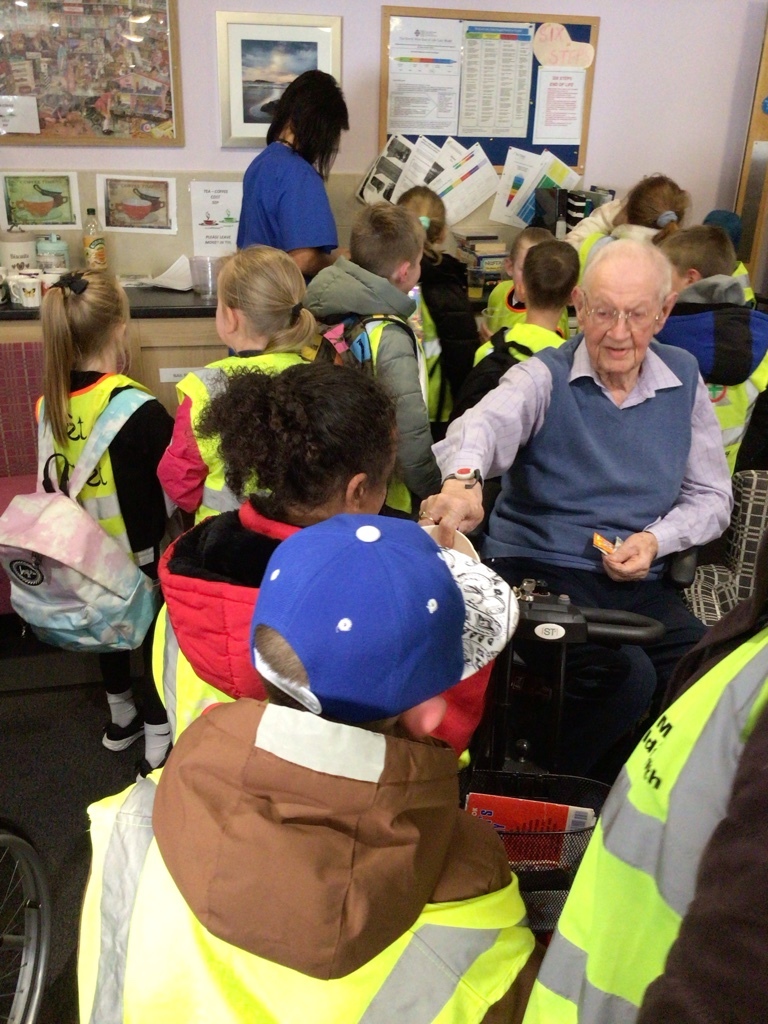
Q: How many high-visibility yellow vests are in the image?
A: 12